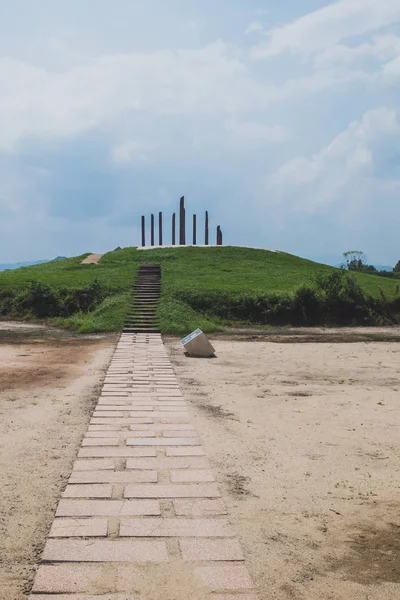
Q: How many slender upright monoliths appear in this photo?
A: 8